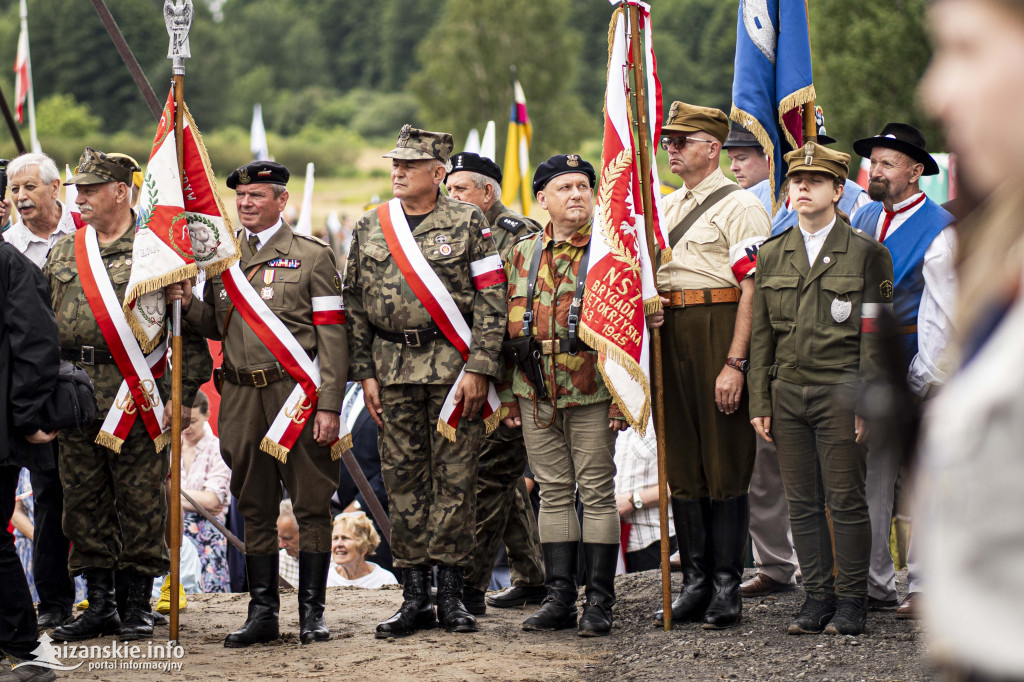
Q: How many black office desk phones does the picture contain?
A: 0